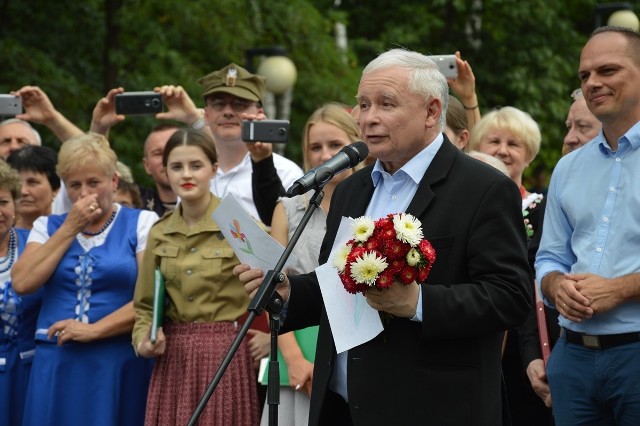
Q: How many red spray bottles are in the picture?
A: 0